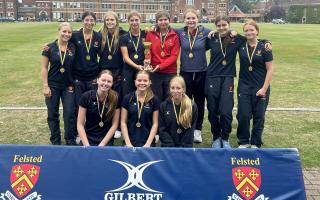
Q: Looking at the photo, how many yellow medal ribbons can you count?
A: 11